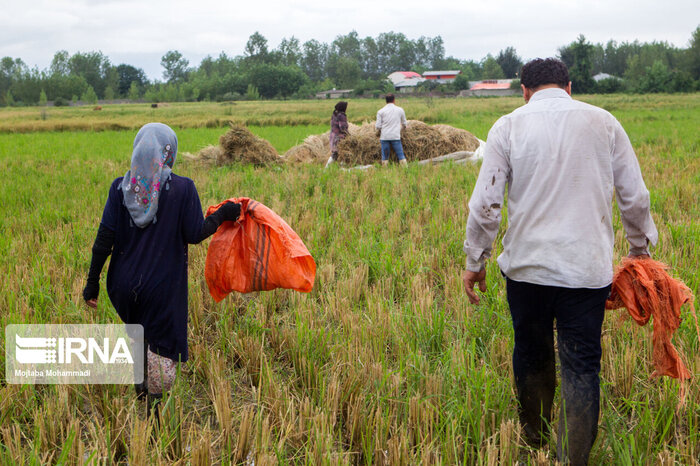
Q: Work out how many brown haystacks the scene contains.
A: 2